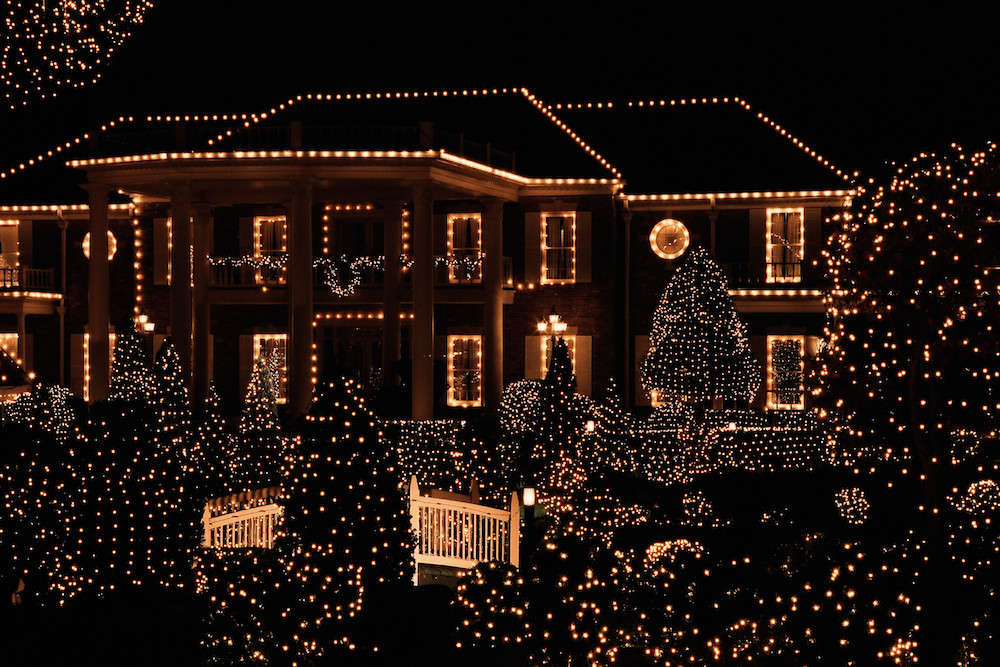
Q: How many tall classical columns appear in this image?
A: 7